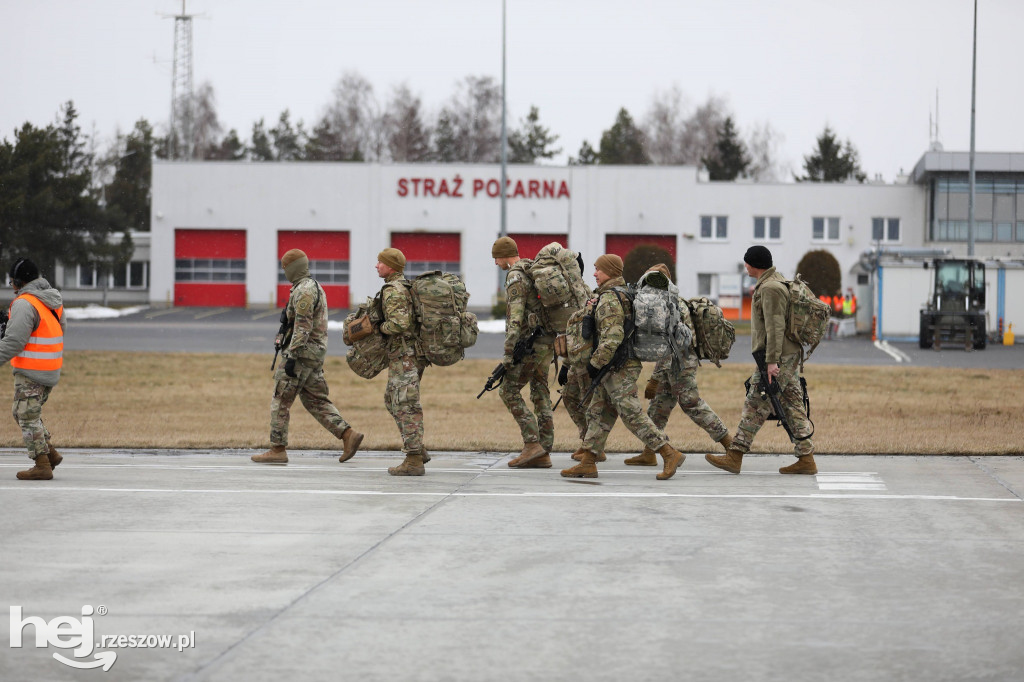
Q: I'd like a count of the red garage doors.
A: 5